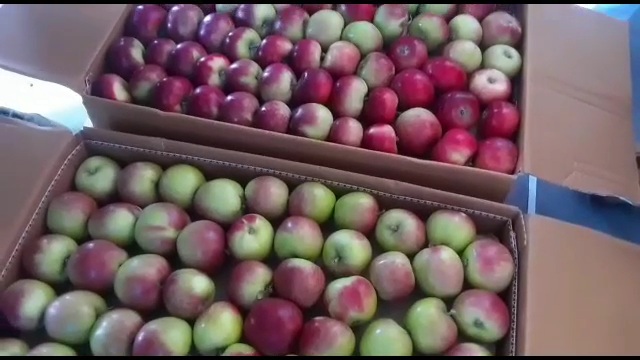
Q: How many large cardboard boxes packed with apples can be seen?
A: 2